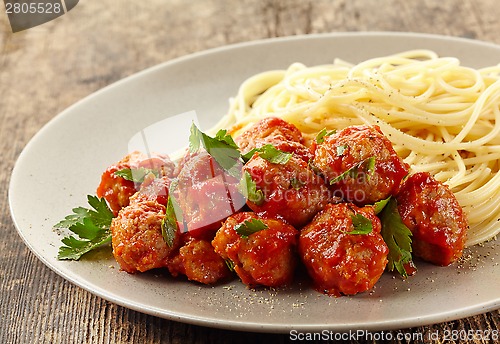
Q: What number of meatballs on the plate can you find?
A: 11